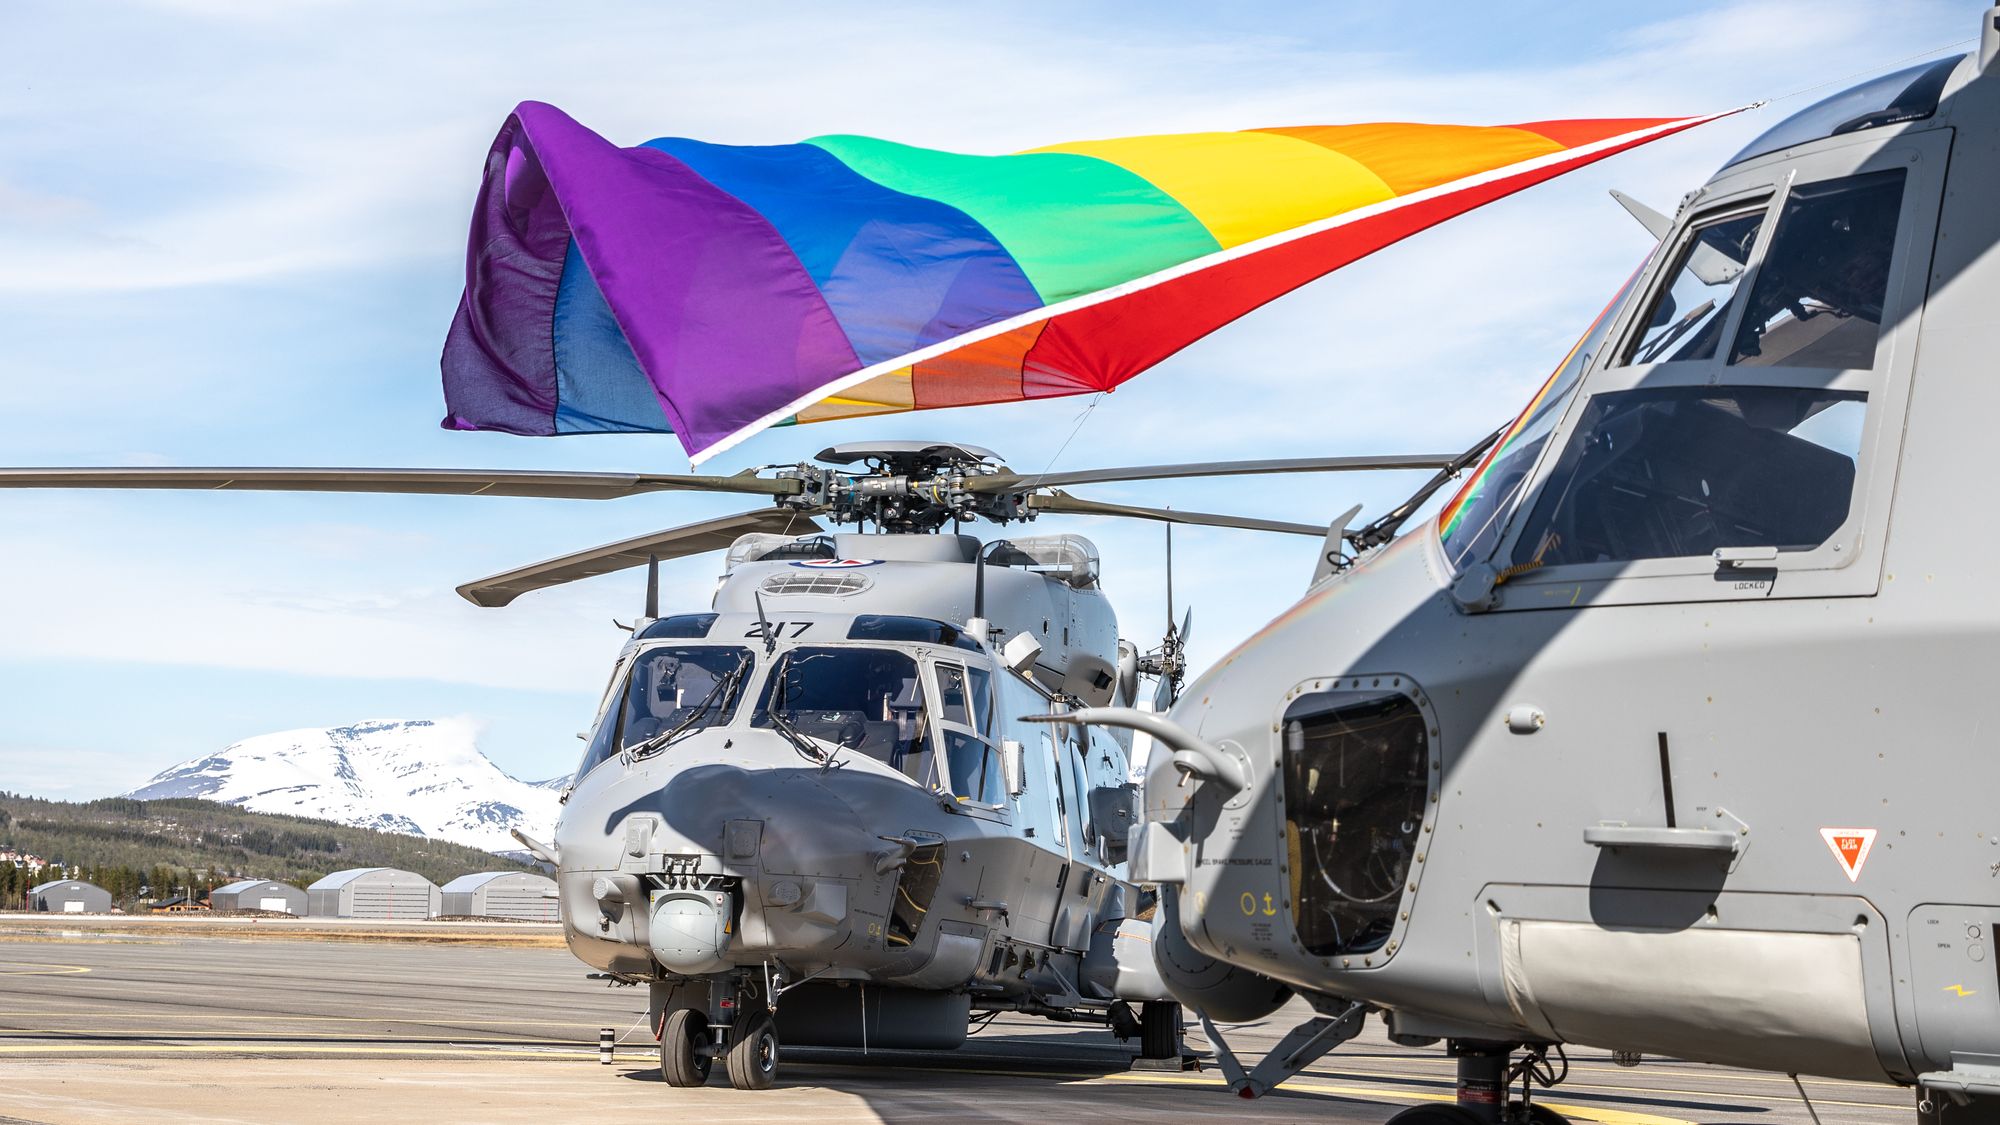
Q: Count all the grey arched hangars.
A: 4